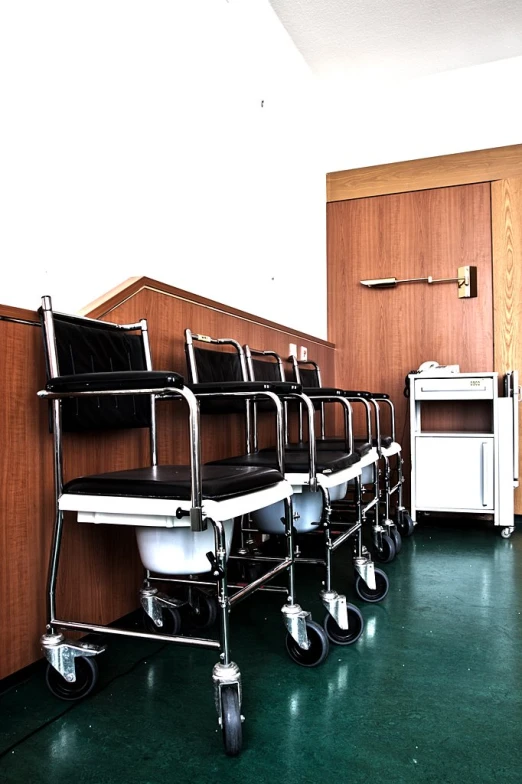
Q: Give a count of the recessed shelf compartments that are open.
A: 1